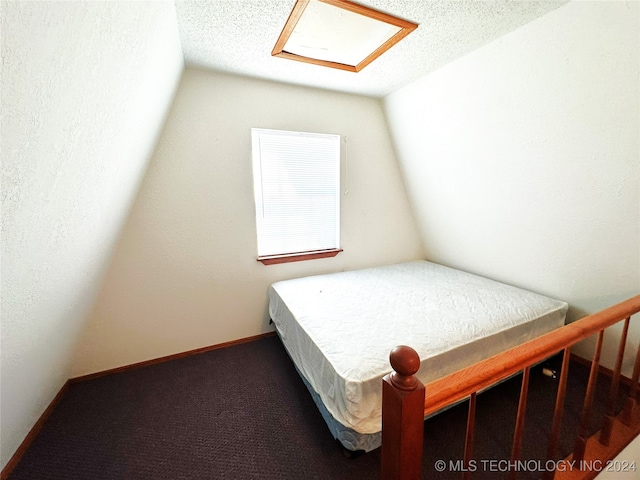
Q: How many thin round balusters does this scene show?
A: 6